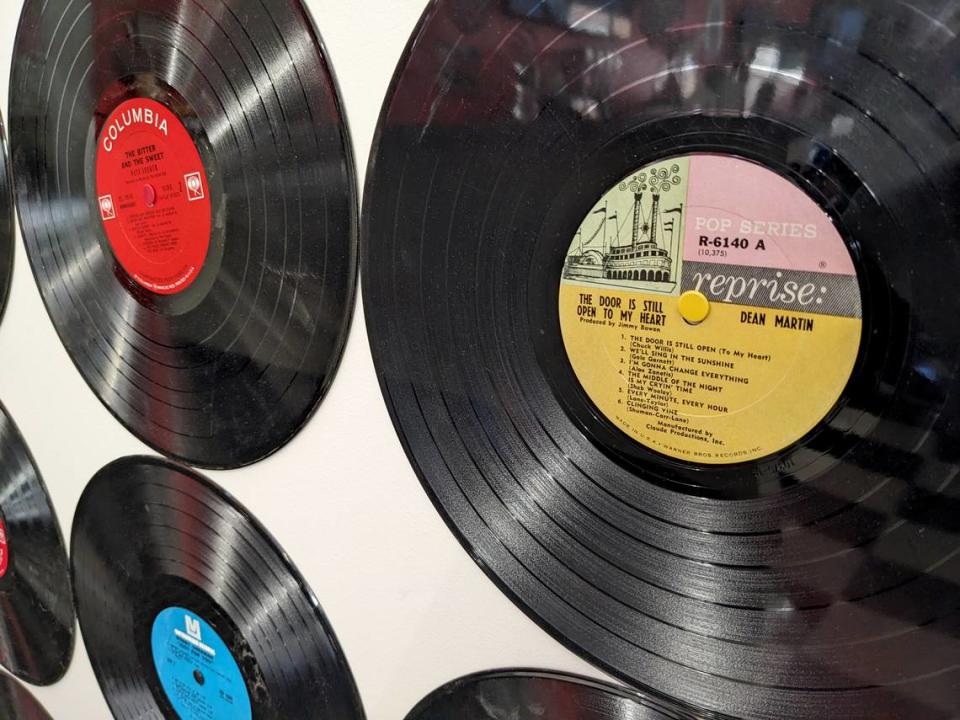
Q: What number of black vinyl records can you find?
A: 7